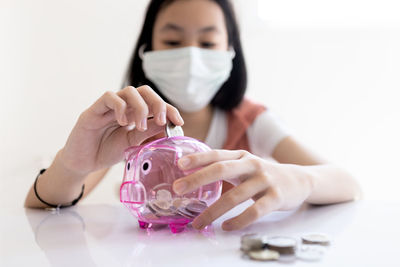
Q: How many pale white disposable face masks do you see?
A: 1